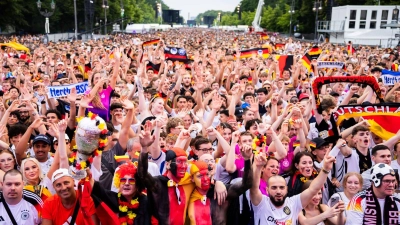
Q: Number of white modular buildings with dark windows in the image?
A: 1